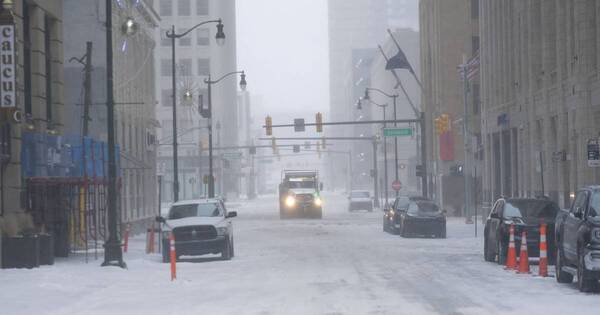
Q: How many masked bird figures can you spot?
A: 0